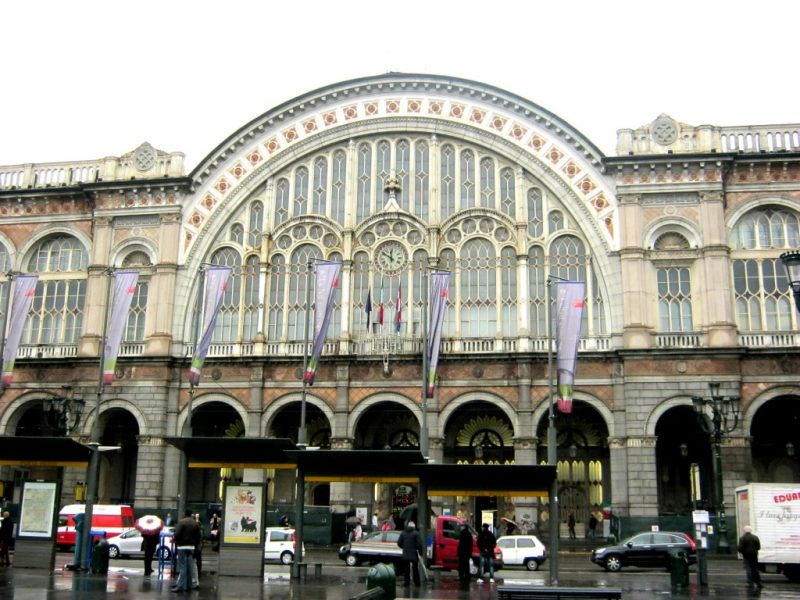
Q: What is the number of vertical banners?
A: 6